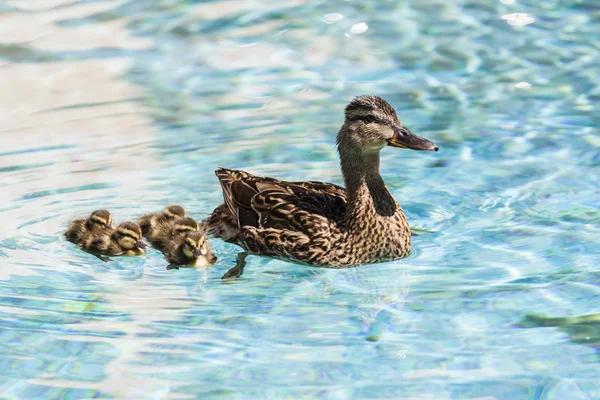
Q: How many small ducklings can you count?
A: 5